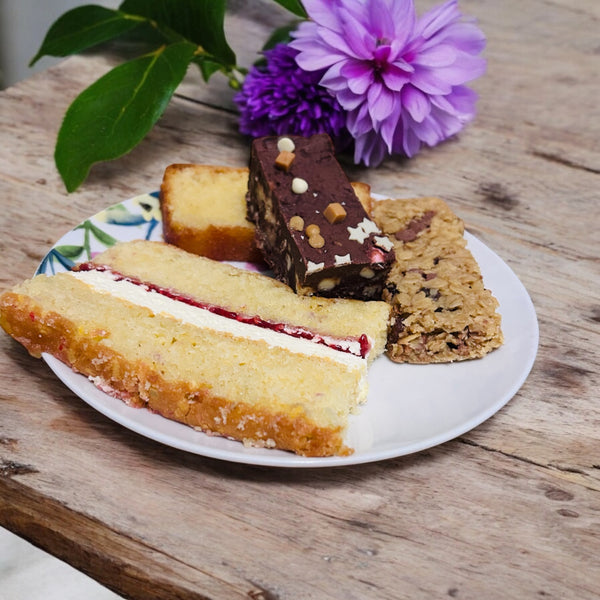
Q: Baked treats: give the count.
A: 4